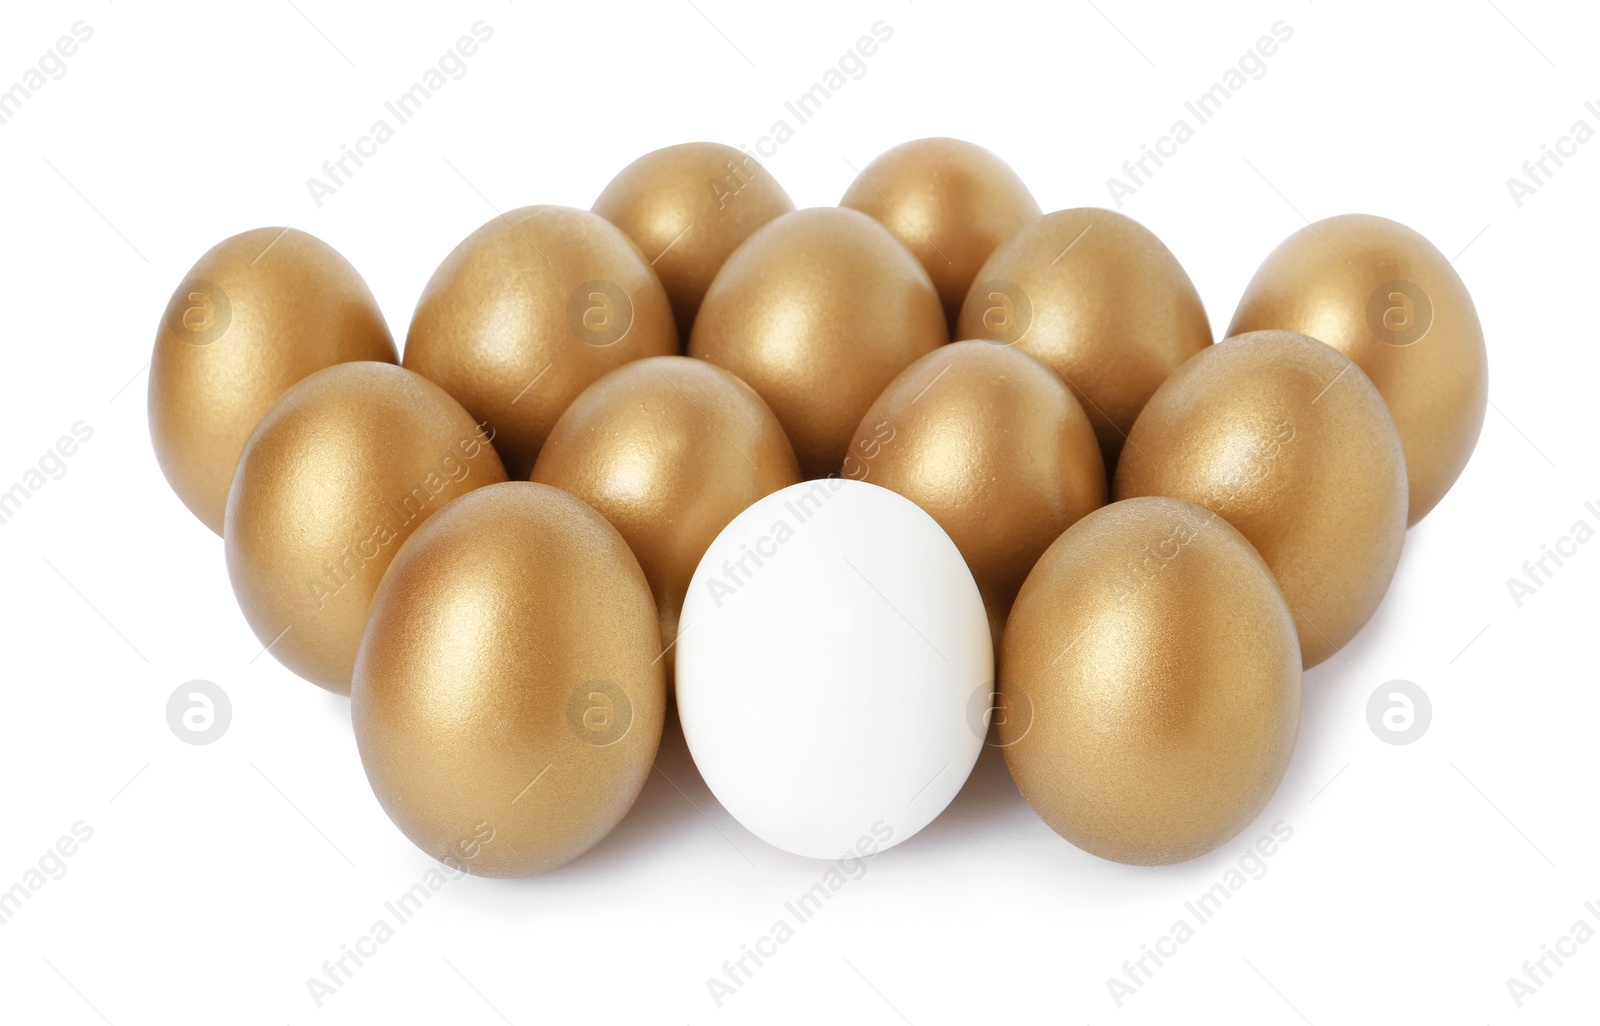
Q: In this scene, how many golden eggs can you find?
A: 13